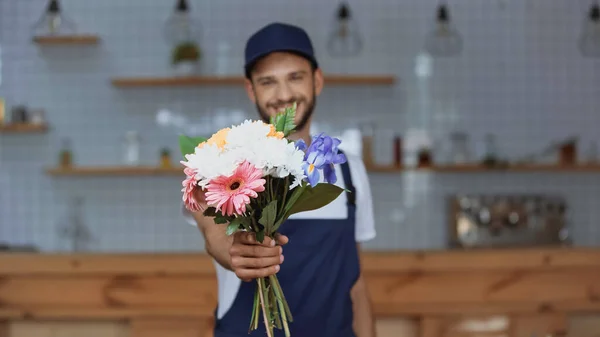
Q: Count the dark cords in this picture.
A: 5